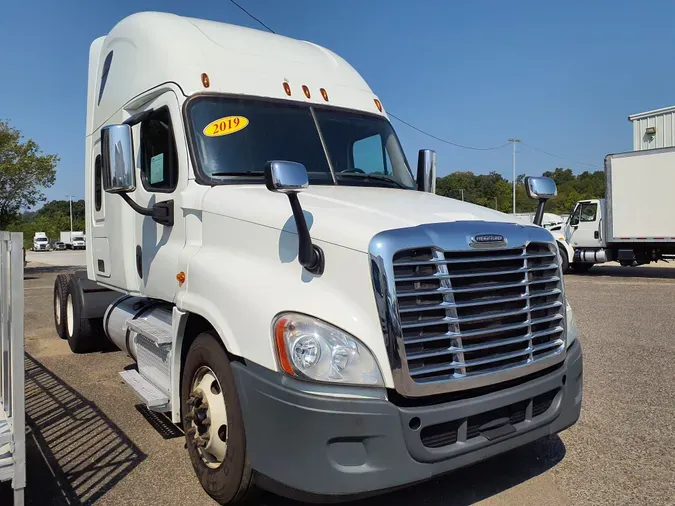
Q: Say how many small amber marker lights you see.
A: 6